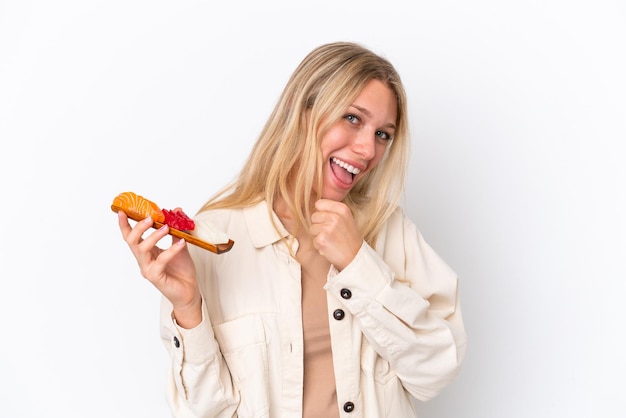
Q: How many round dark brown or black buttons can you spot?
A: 4